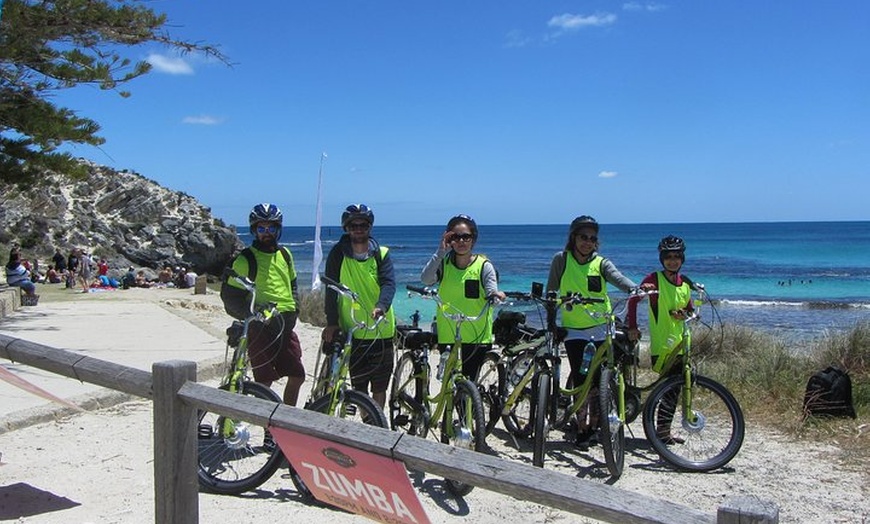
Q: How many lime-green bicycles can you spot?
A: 5